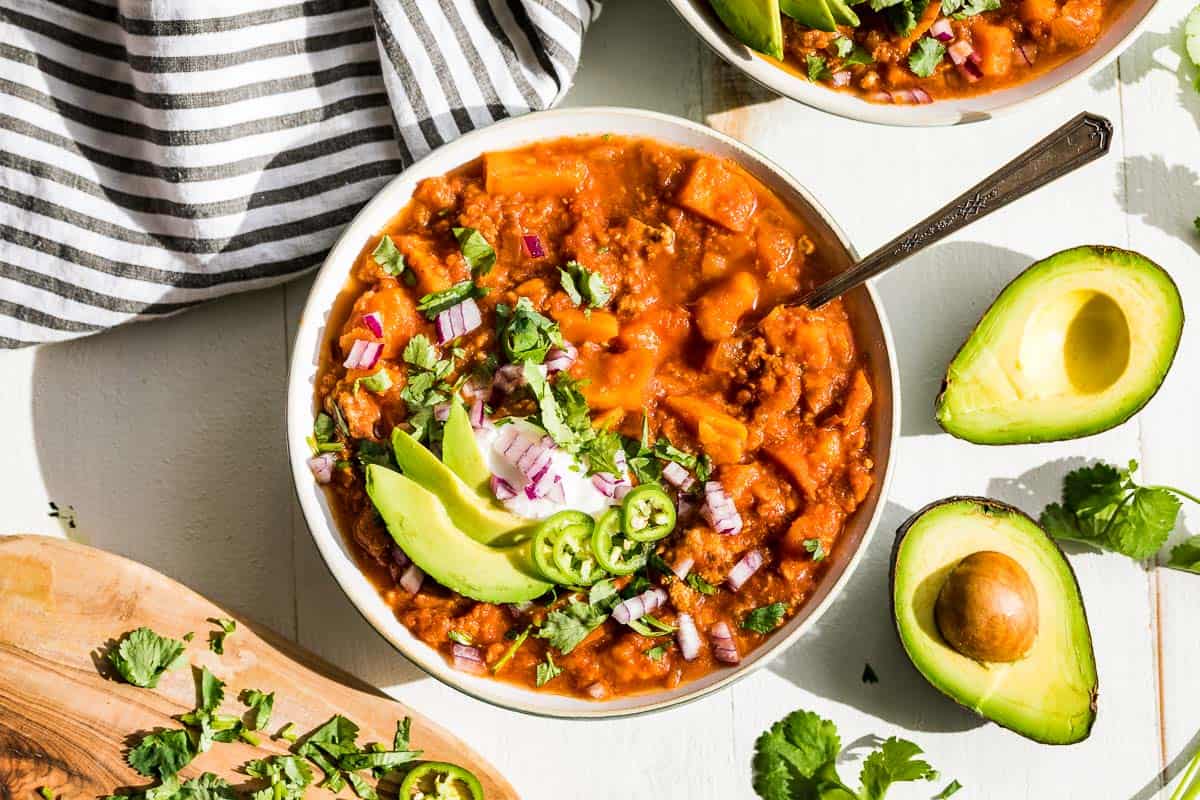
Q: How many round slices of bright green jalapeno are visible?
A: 5